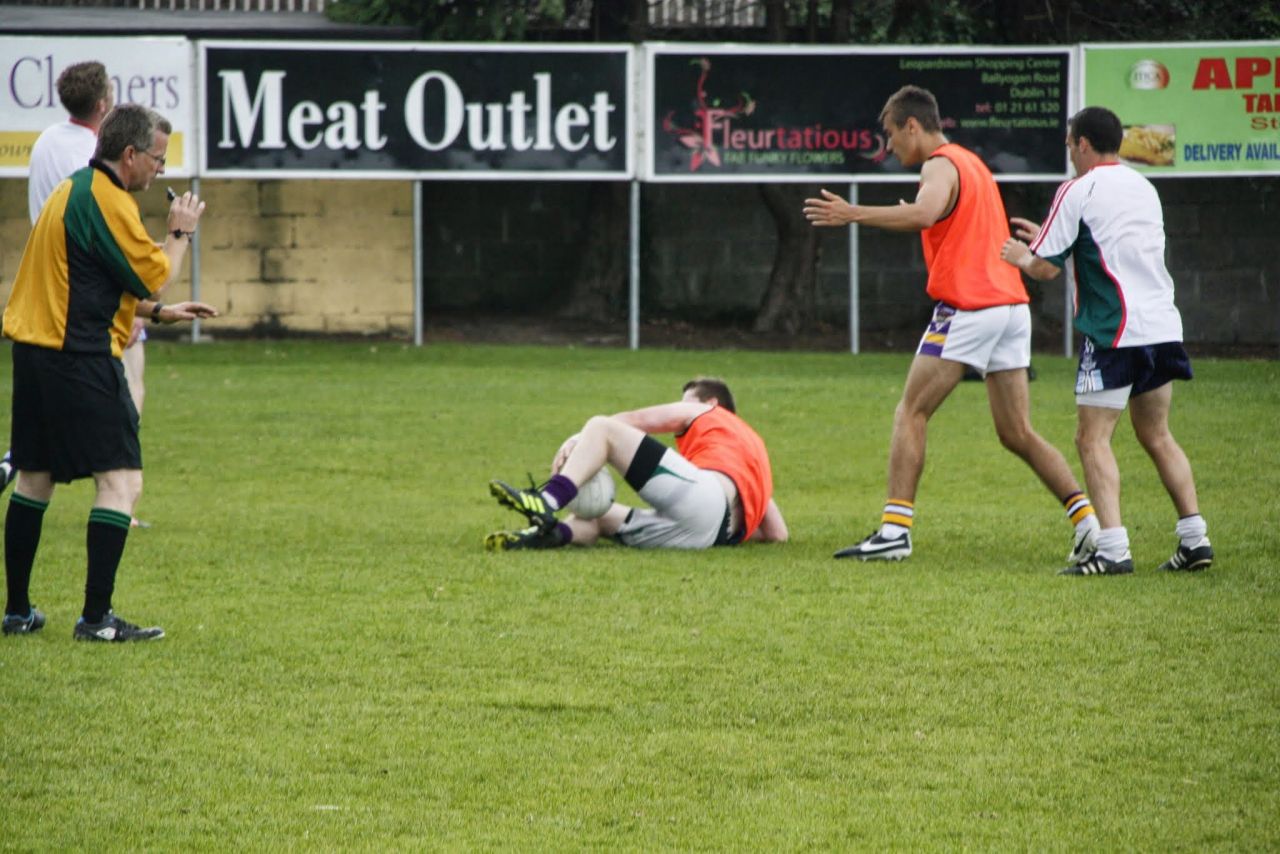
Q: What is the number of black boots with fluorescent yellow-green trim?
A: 2